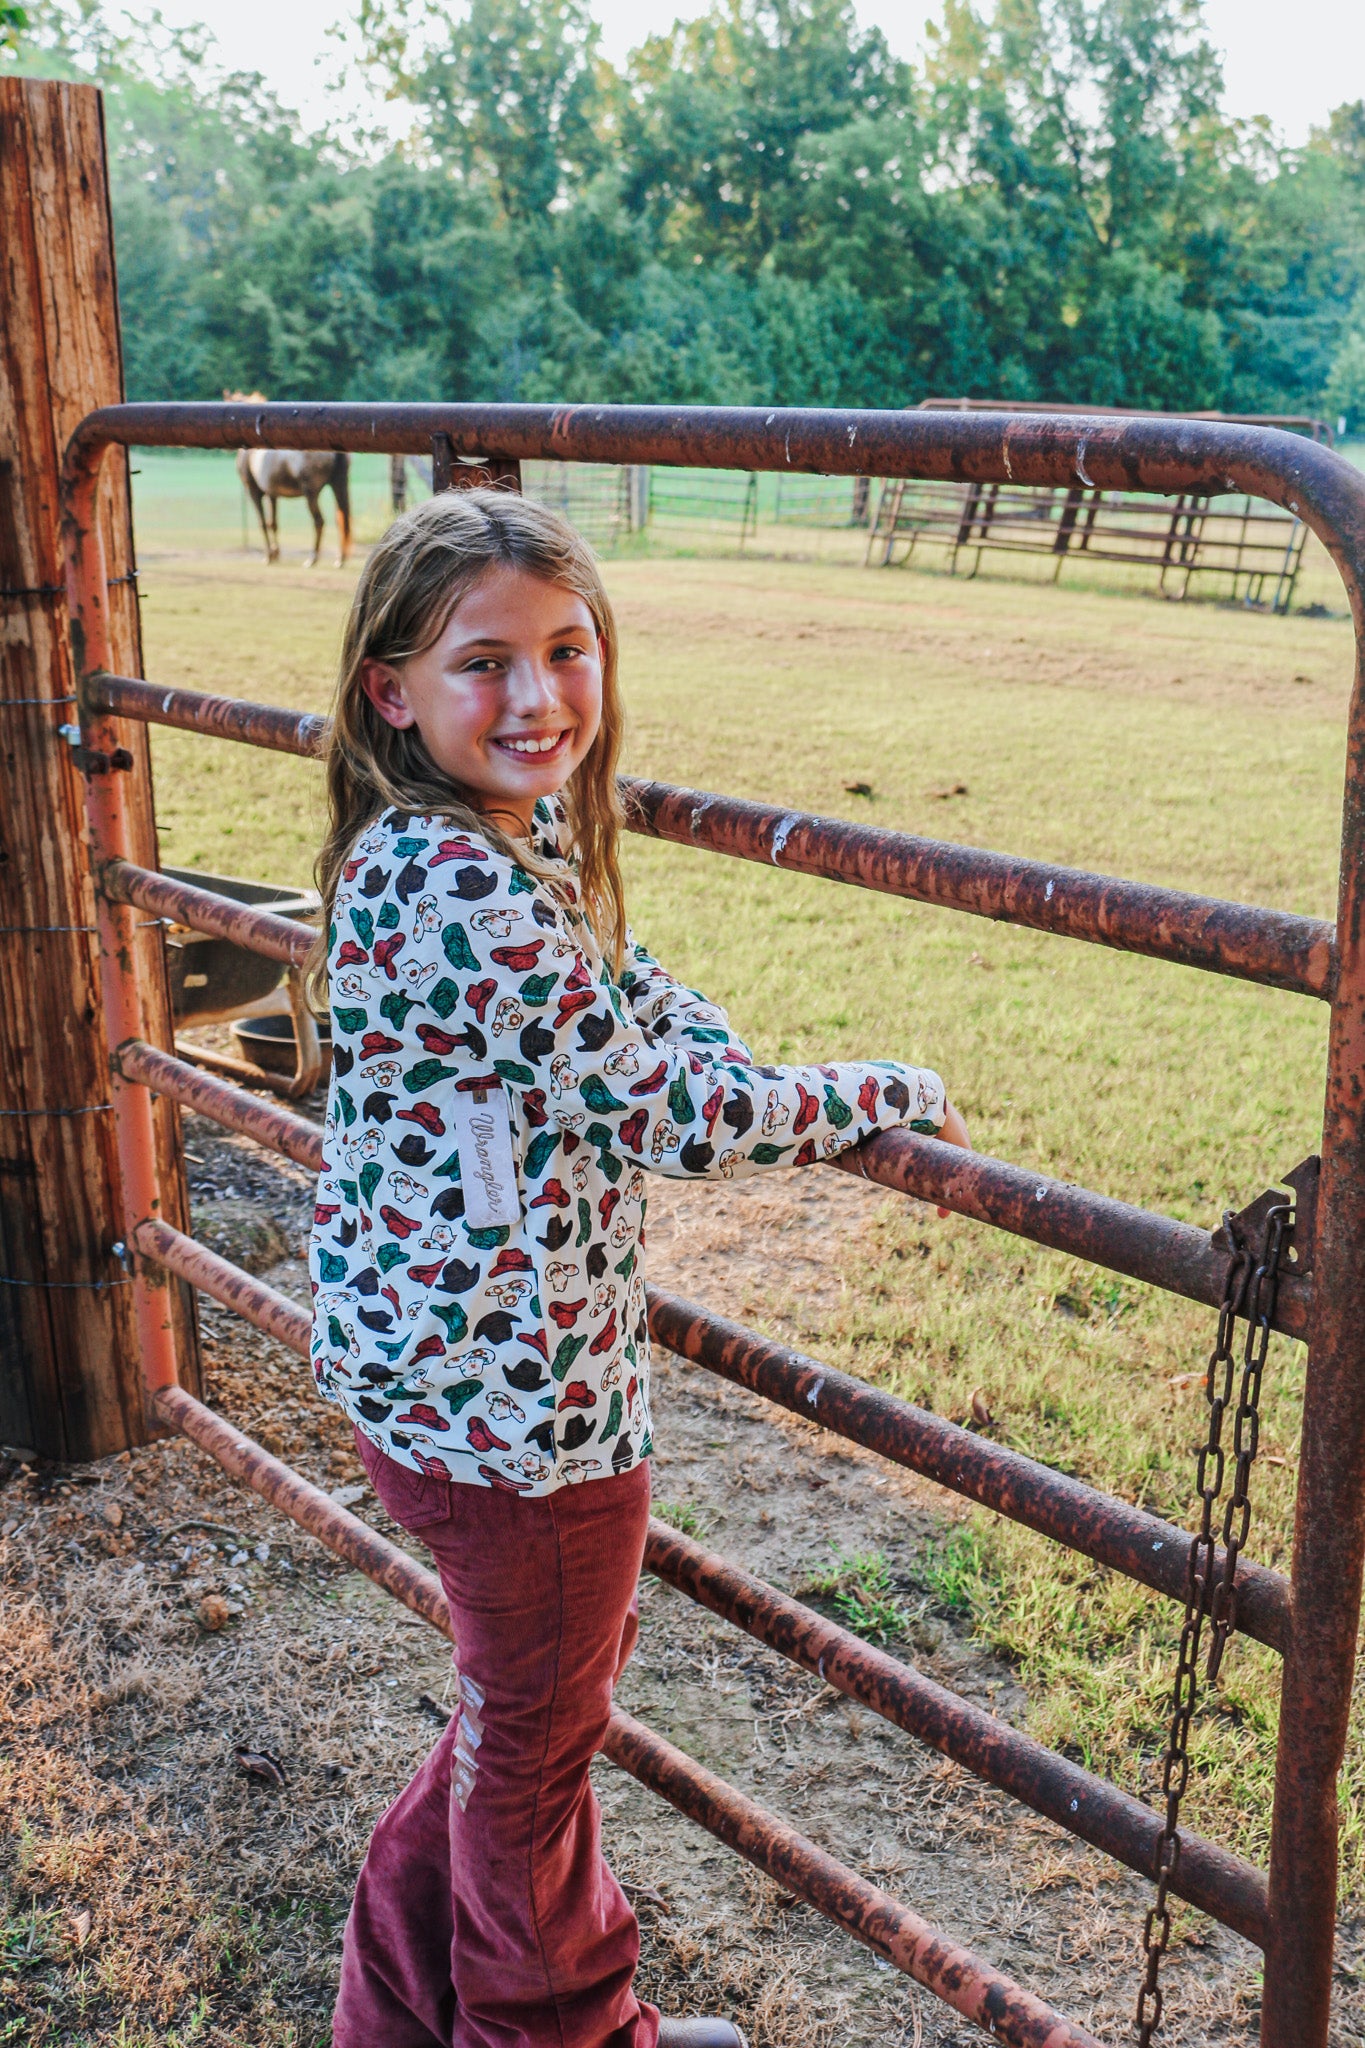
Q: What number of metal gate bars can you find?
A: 6